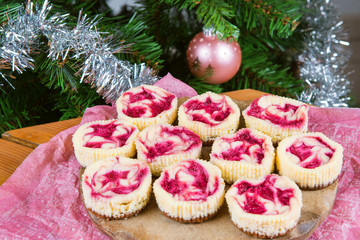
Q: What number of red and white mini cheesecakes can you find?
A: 10